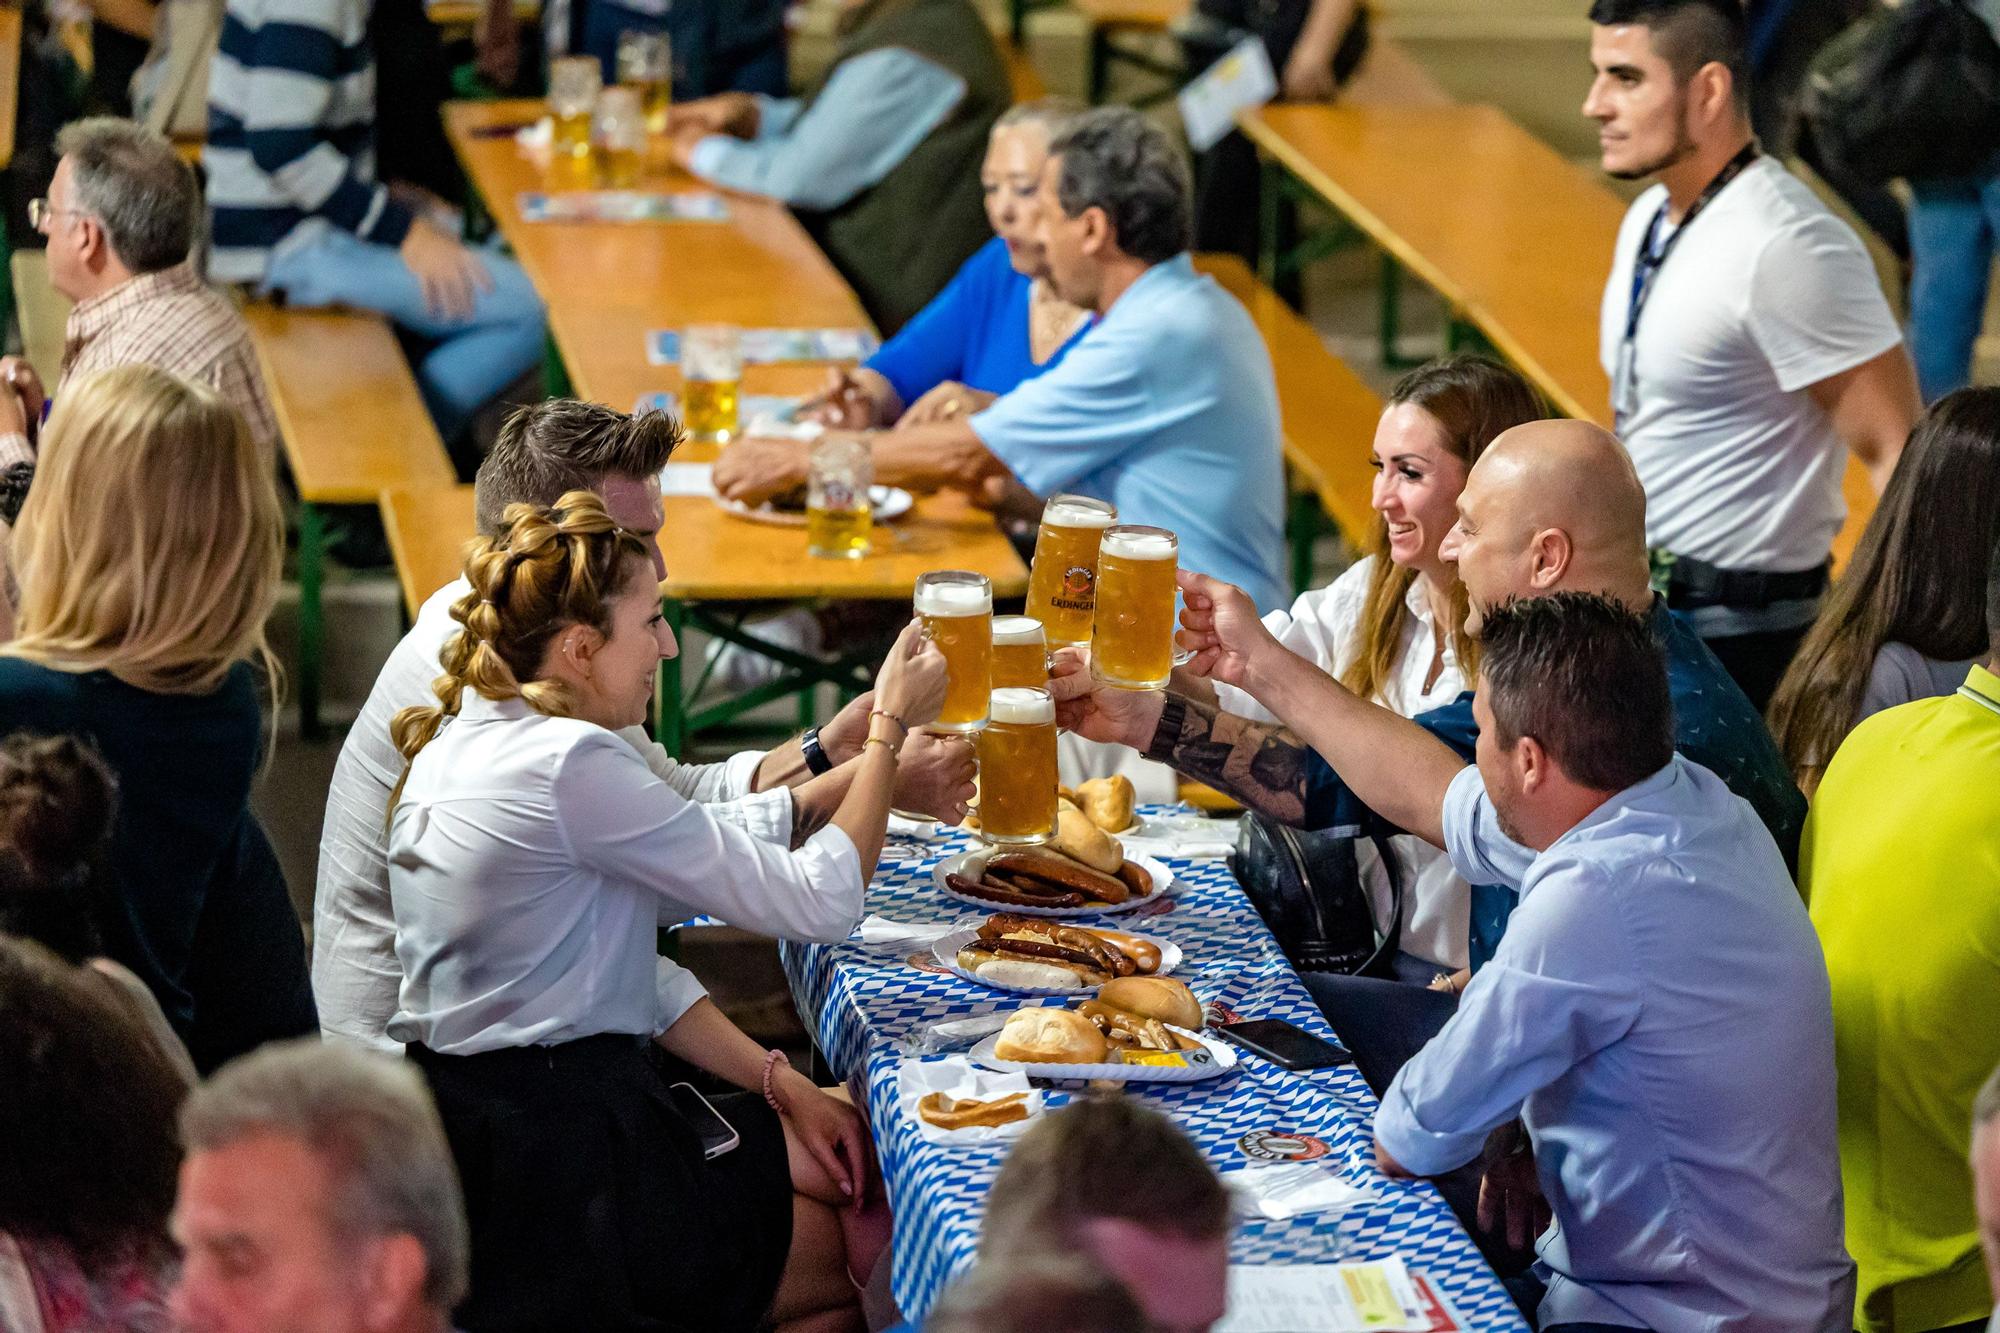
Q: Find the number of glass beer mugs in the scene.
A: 10